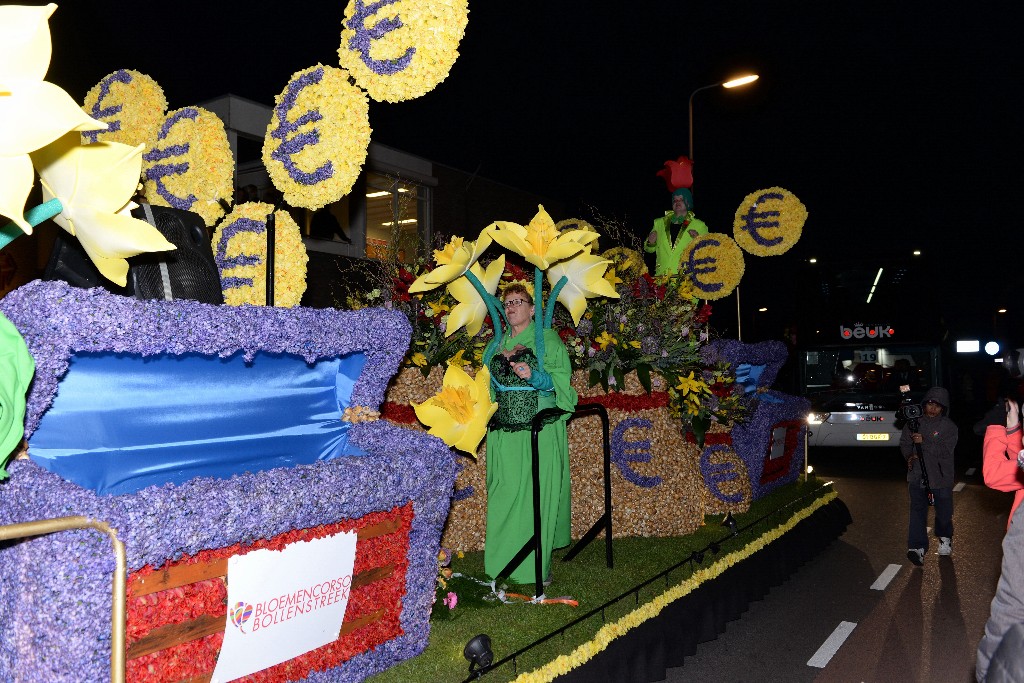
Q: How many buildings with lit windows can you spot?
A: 1